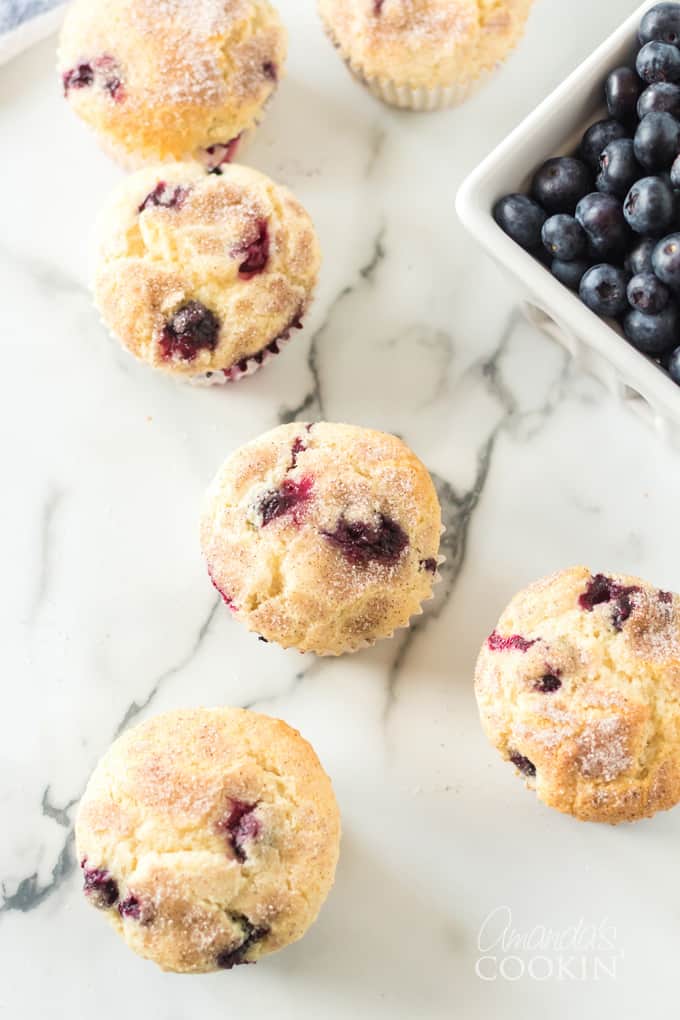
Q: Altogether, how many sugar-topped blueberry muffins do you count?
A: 6